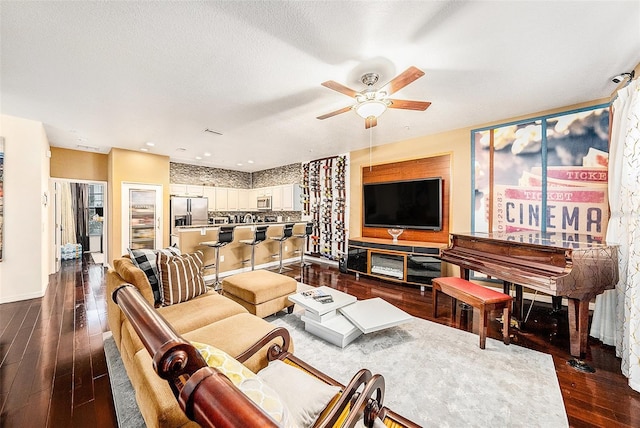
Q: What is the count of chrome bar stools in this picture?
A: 4